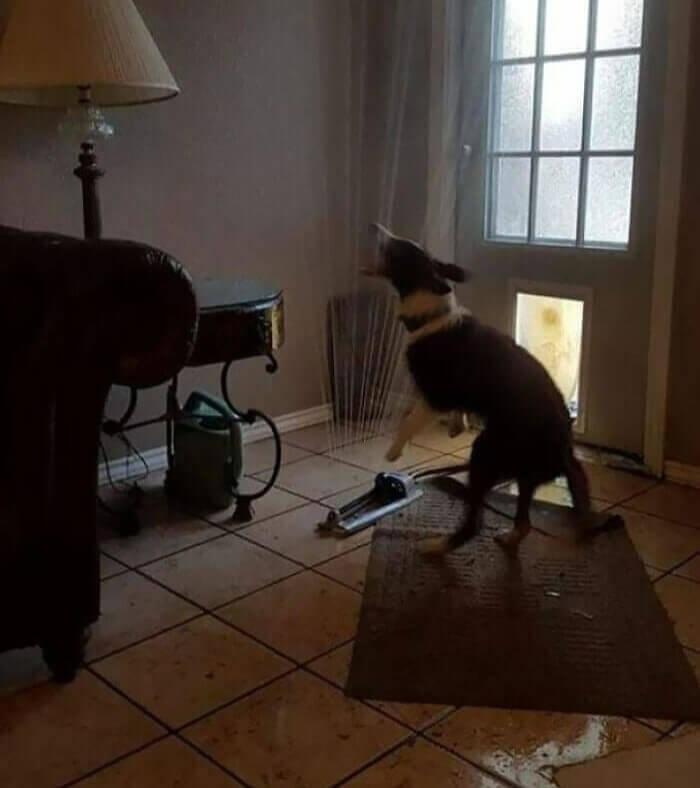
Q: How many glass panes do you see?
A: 9